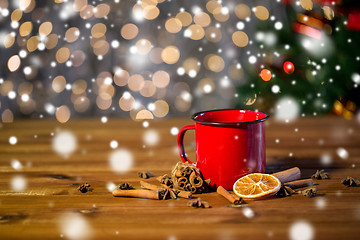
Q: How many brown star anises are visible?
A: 10